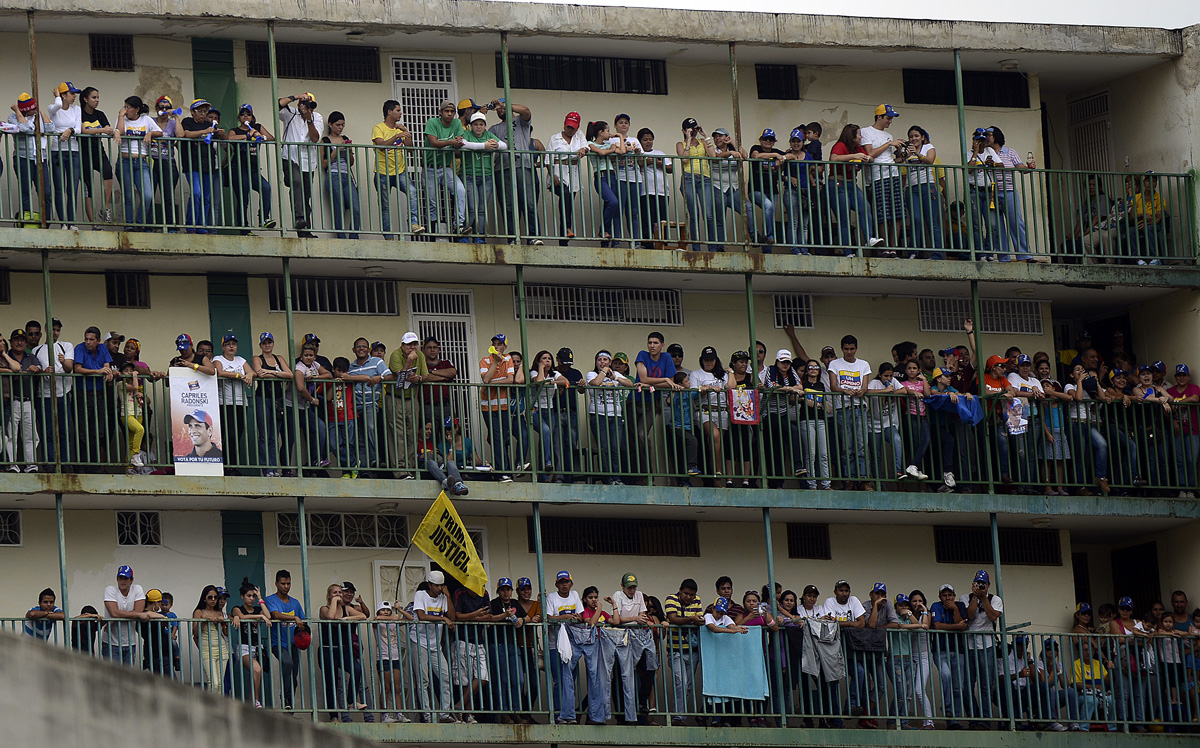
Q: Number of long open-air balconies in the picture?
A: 3